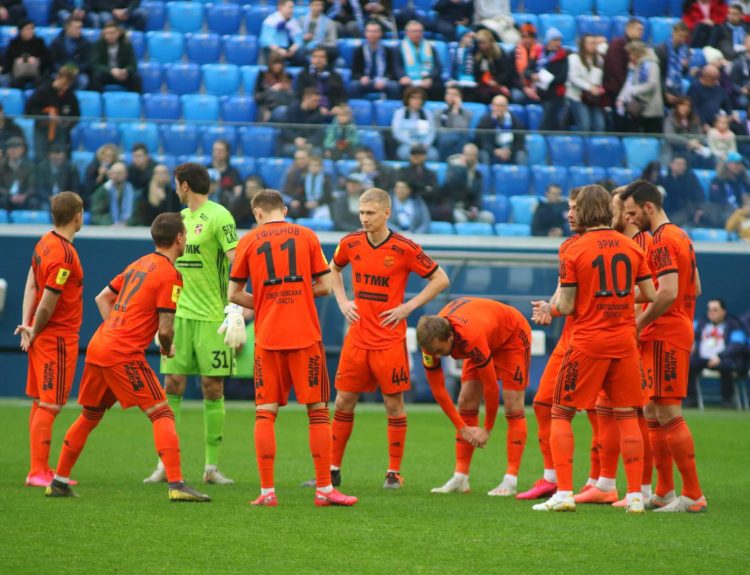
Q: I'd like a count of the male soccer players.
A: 10